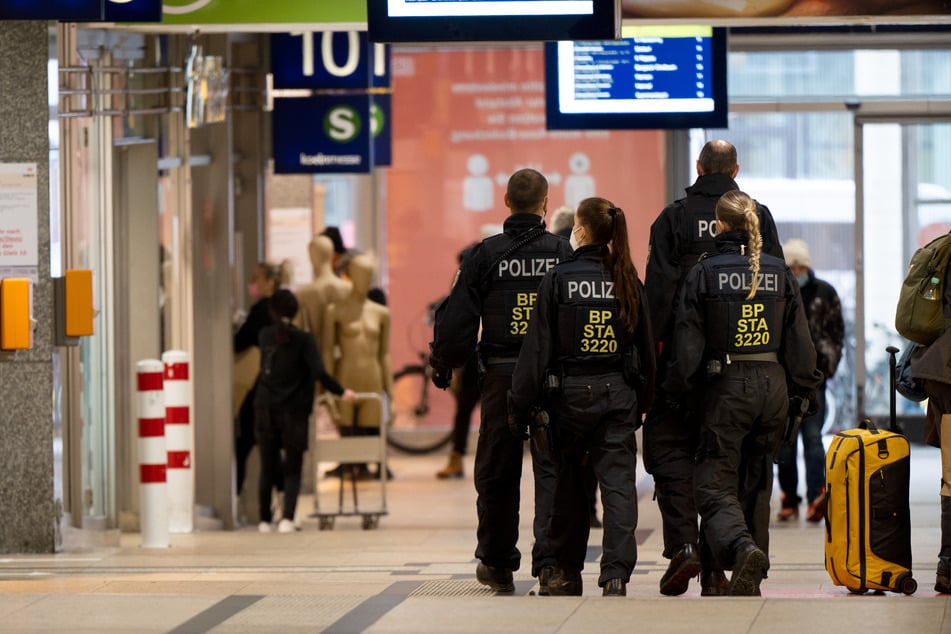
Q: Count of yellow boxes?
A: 2